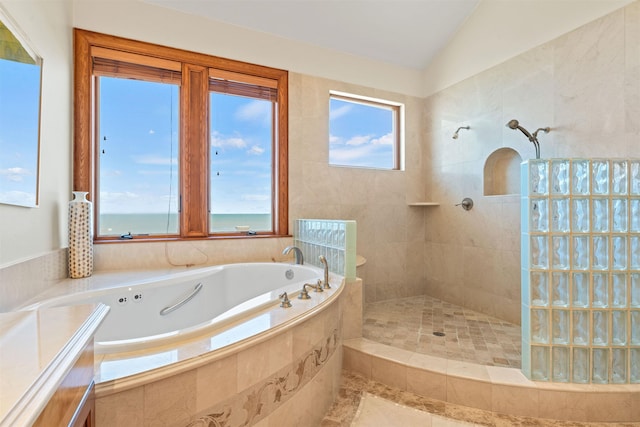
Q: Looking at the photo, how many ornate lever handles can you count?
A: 3